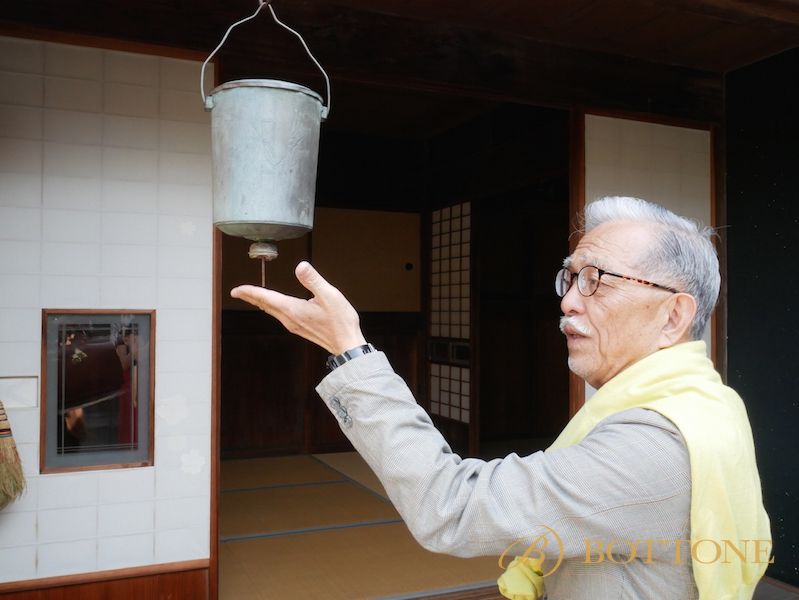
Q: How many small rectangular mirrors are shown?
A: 1